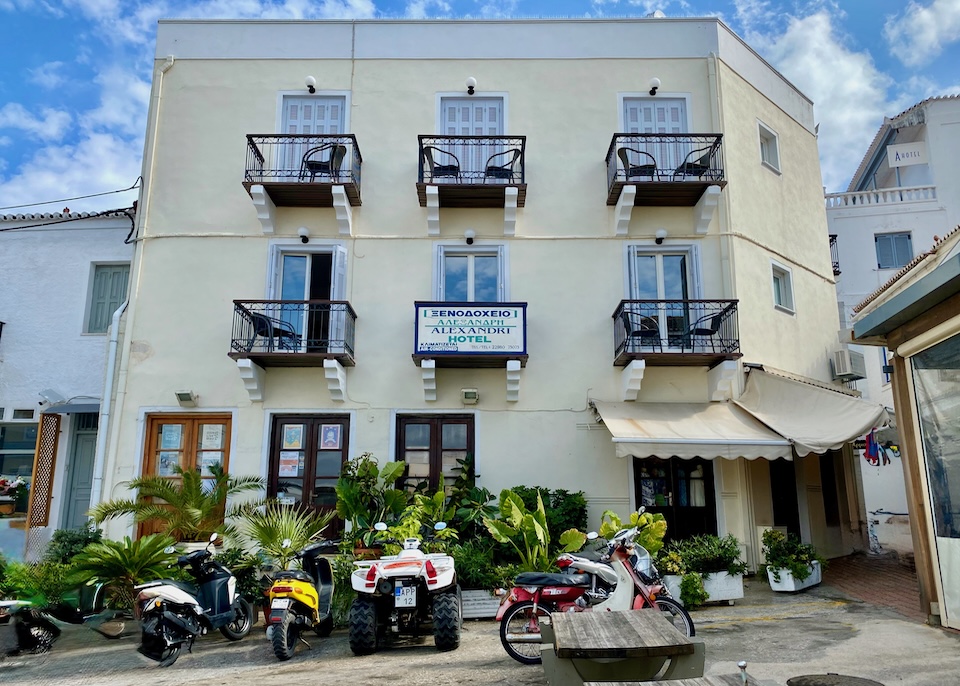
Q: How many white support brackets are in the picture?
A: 12